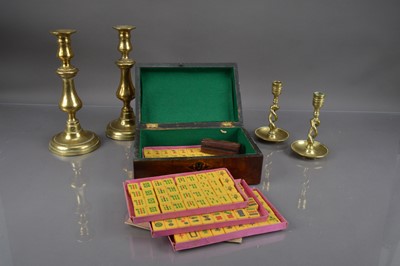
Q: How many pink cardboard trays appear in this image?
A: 4